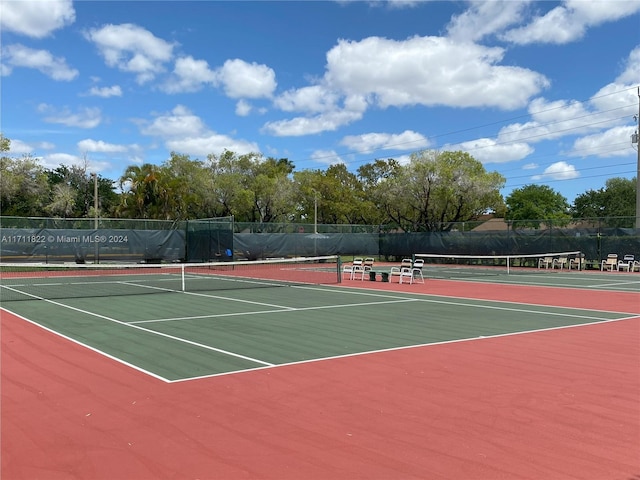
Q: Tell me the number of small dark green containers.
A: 2